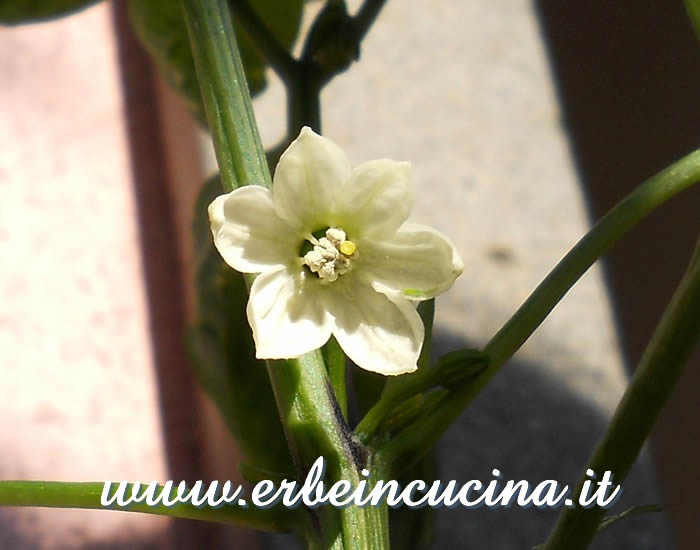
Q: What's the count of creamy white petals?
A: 6